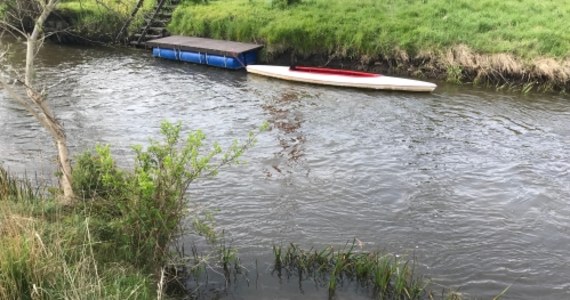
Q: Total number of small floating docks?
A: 1